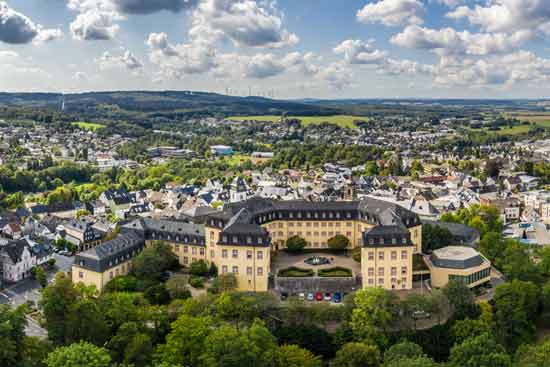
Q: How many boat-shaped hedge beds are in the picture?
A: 2